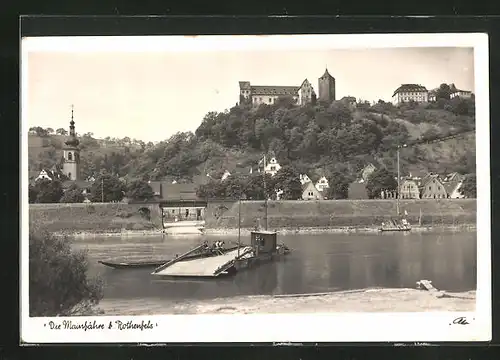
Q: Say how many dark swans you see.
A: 0